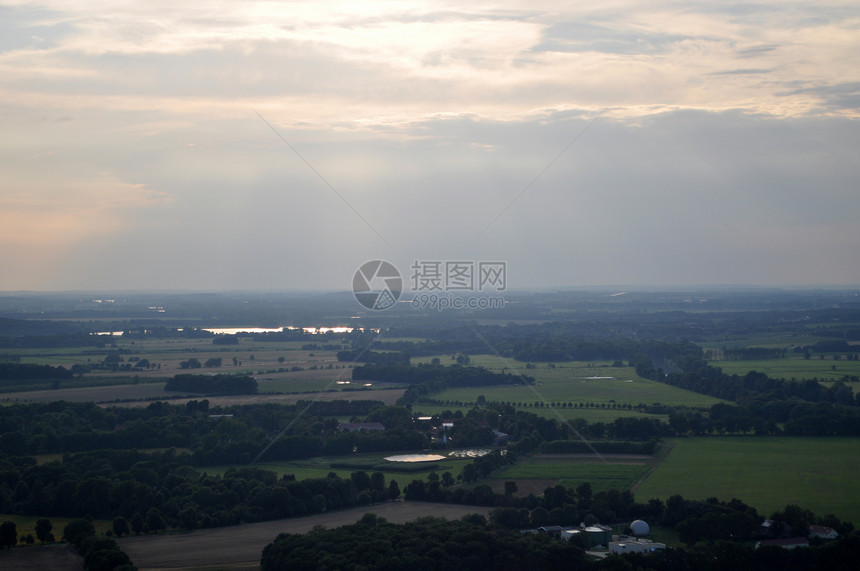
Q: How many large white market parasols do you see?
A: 0